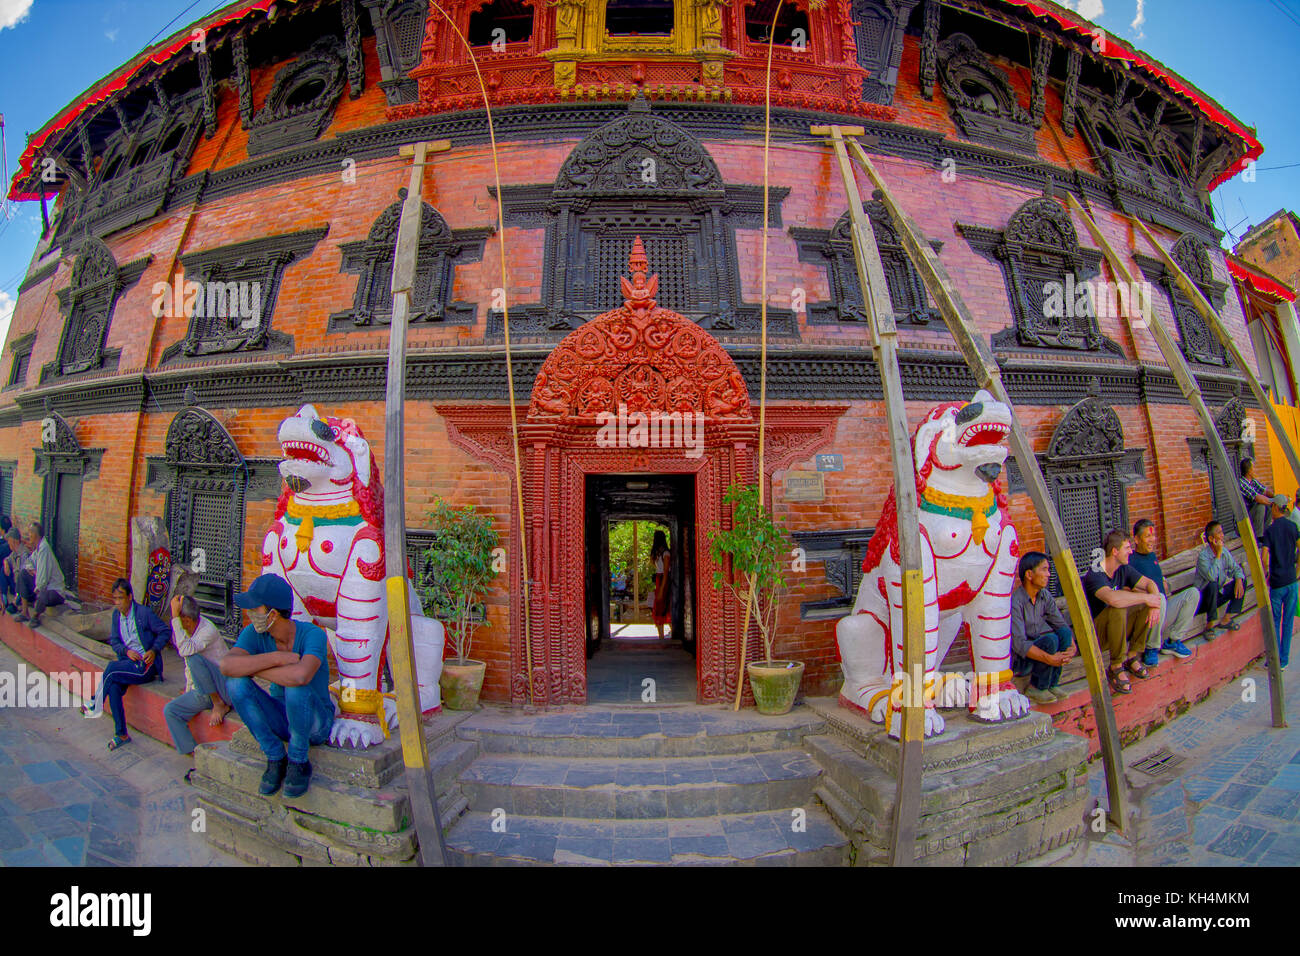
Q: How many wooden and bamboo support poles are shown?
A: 7